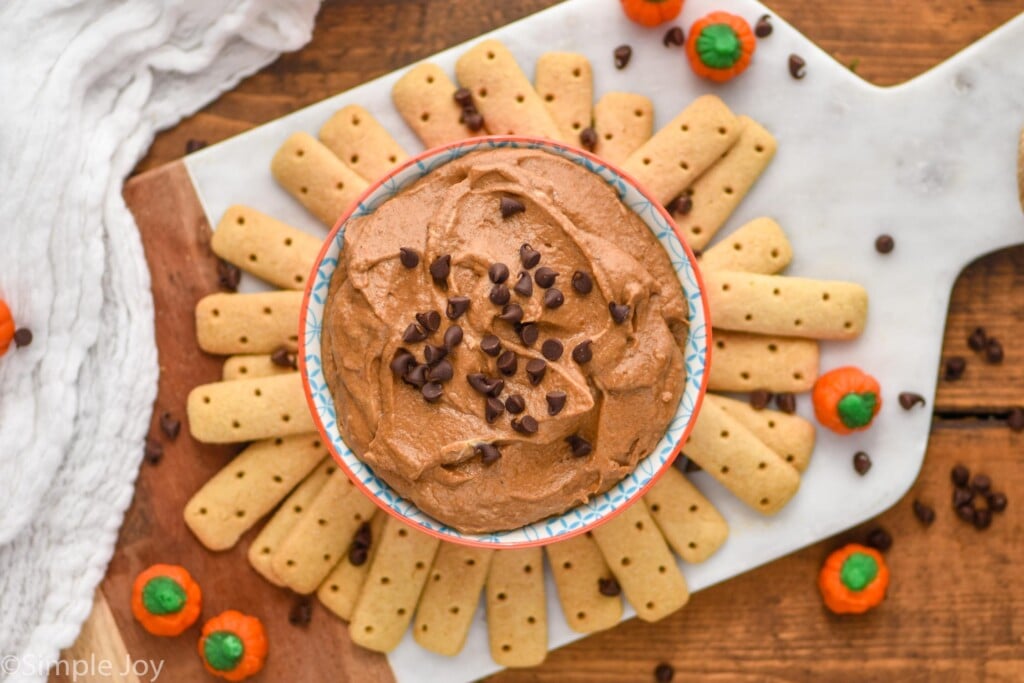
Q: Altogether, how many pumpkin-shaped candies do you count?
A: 7